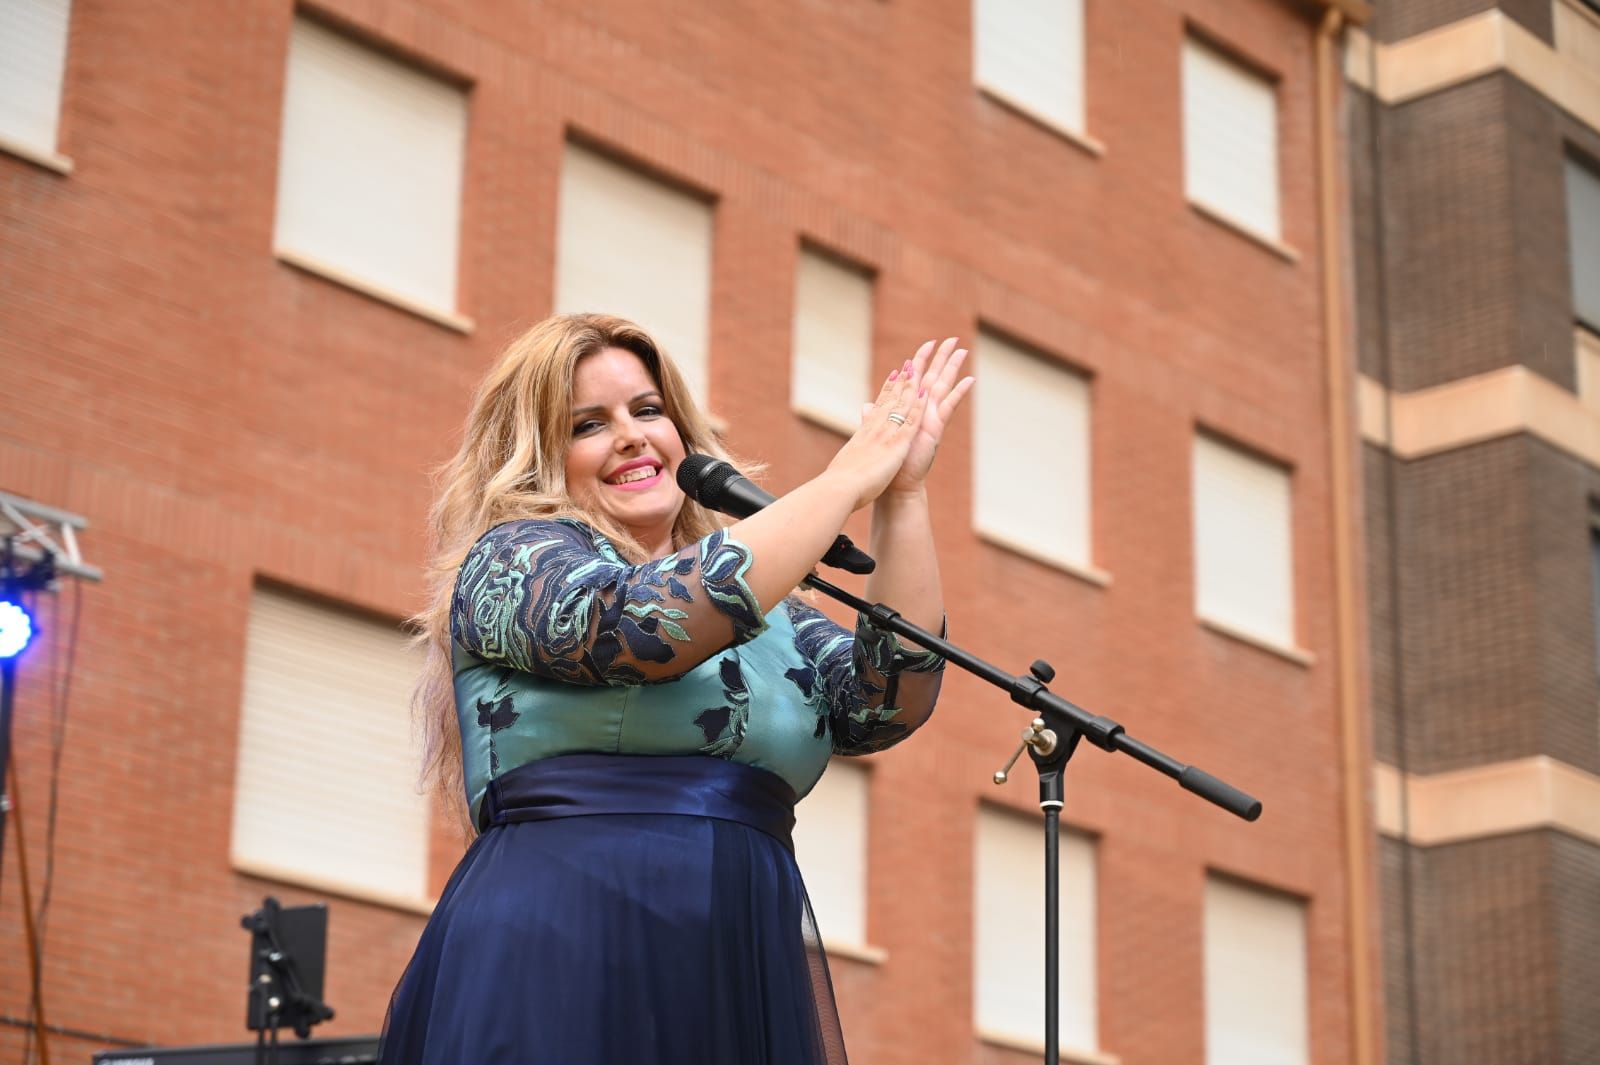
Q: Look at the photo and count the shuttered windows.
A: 12